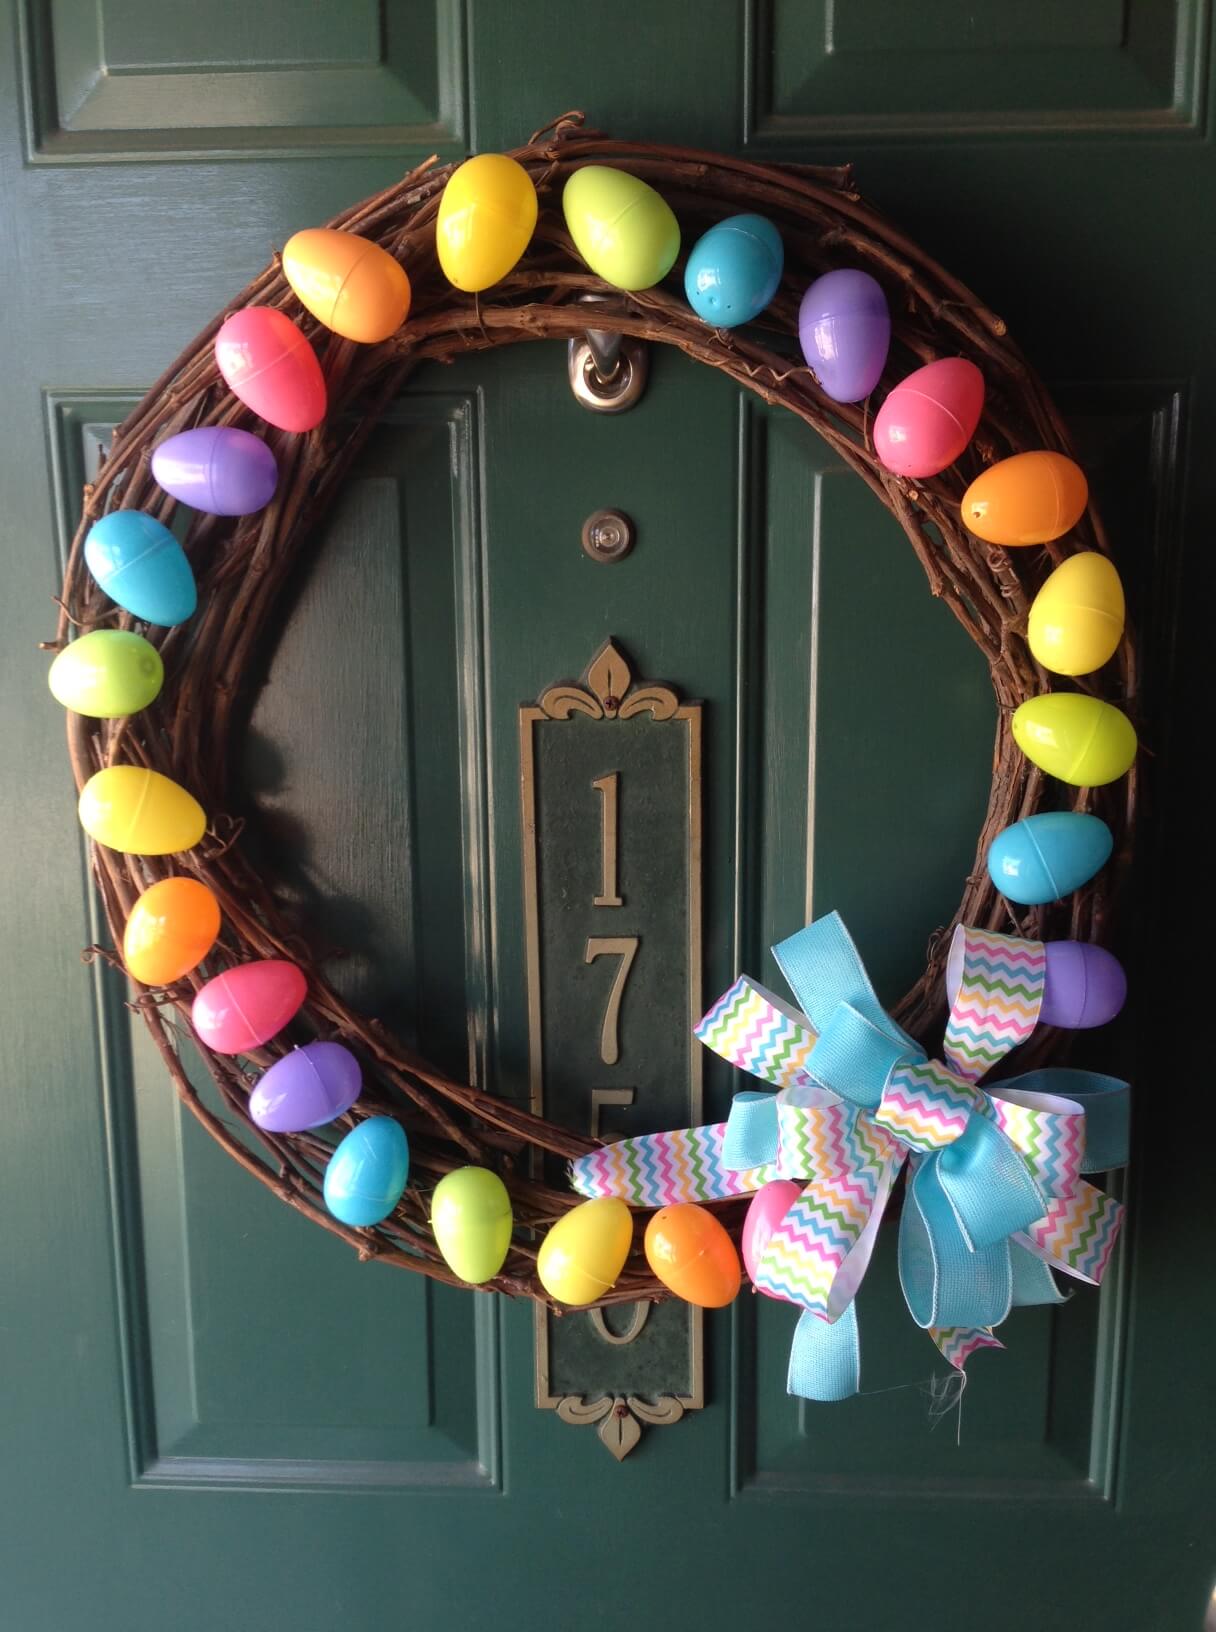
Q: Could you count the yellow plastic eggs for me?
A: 4